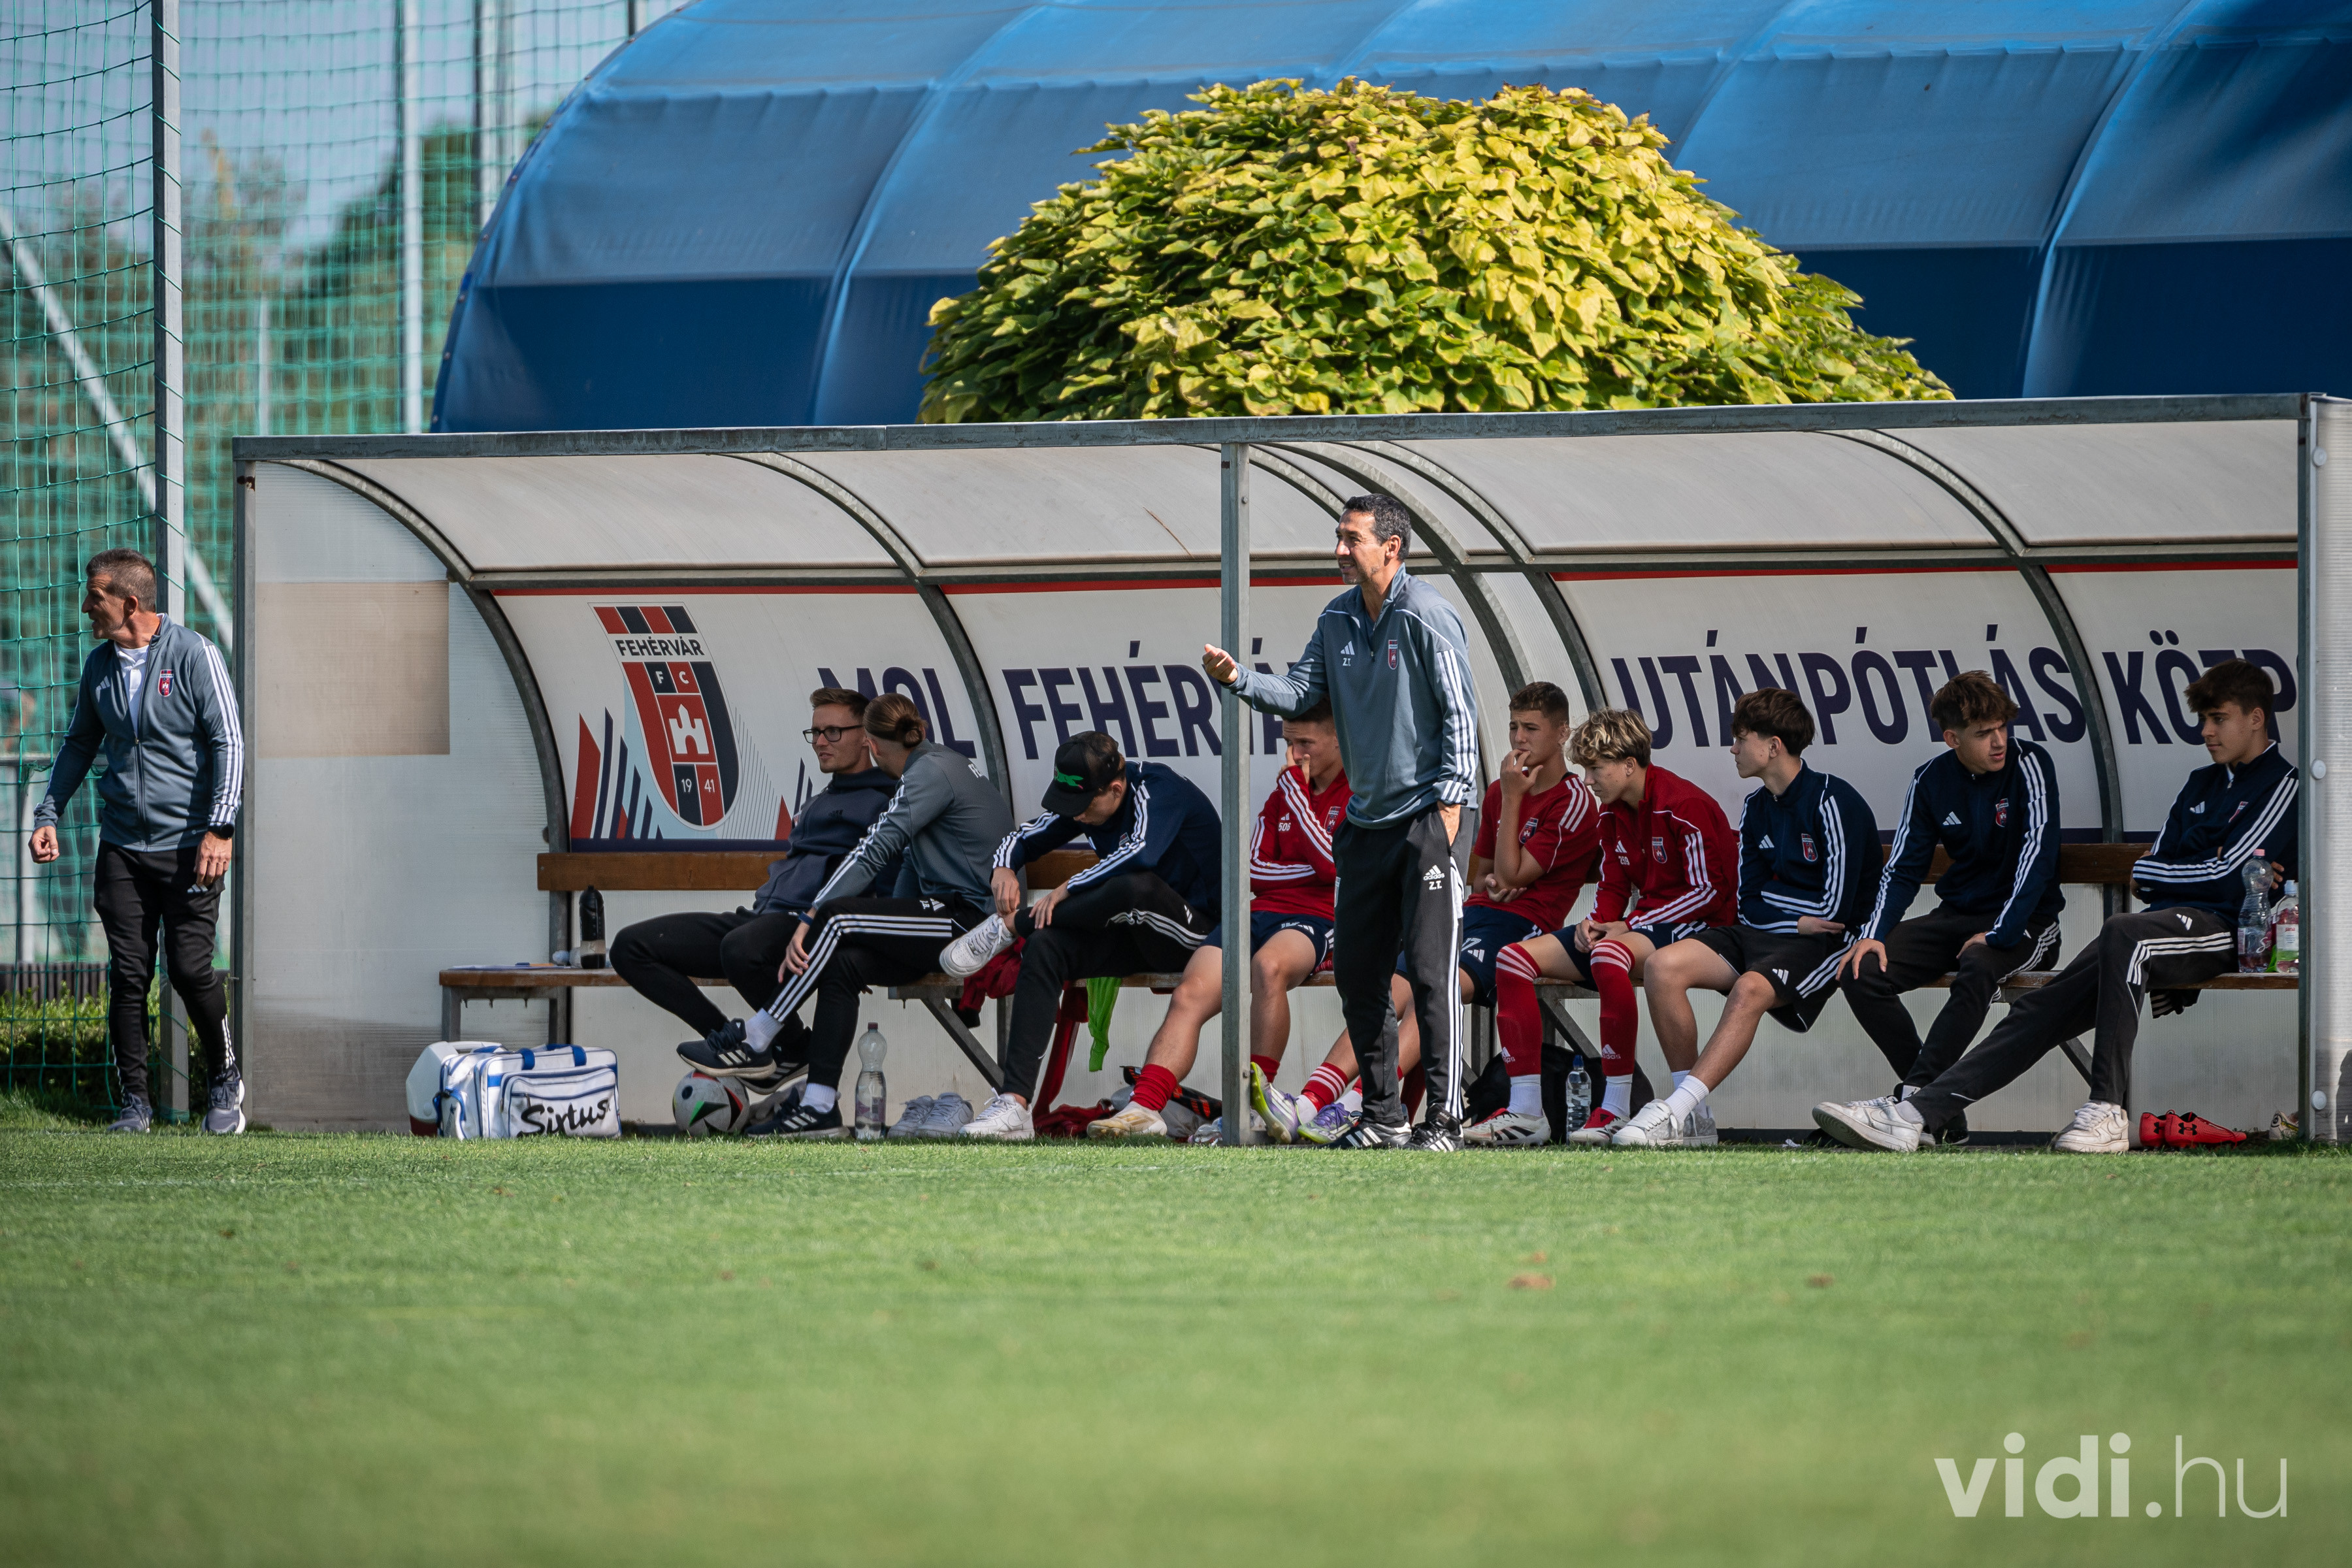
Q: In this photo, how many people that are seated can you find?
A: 9